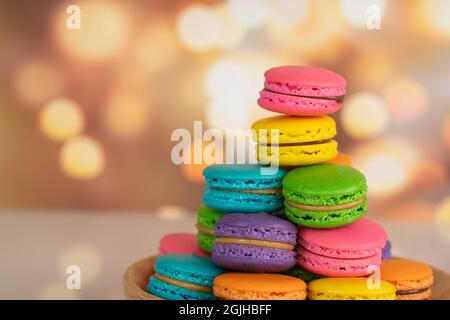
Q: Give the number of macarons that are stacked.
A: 15